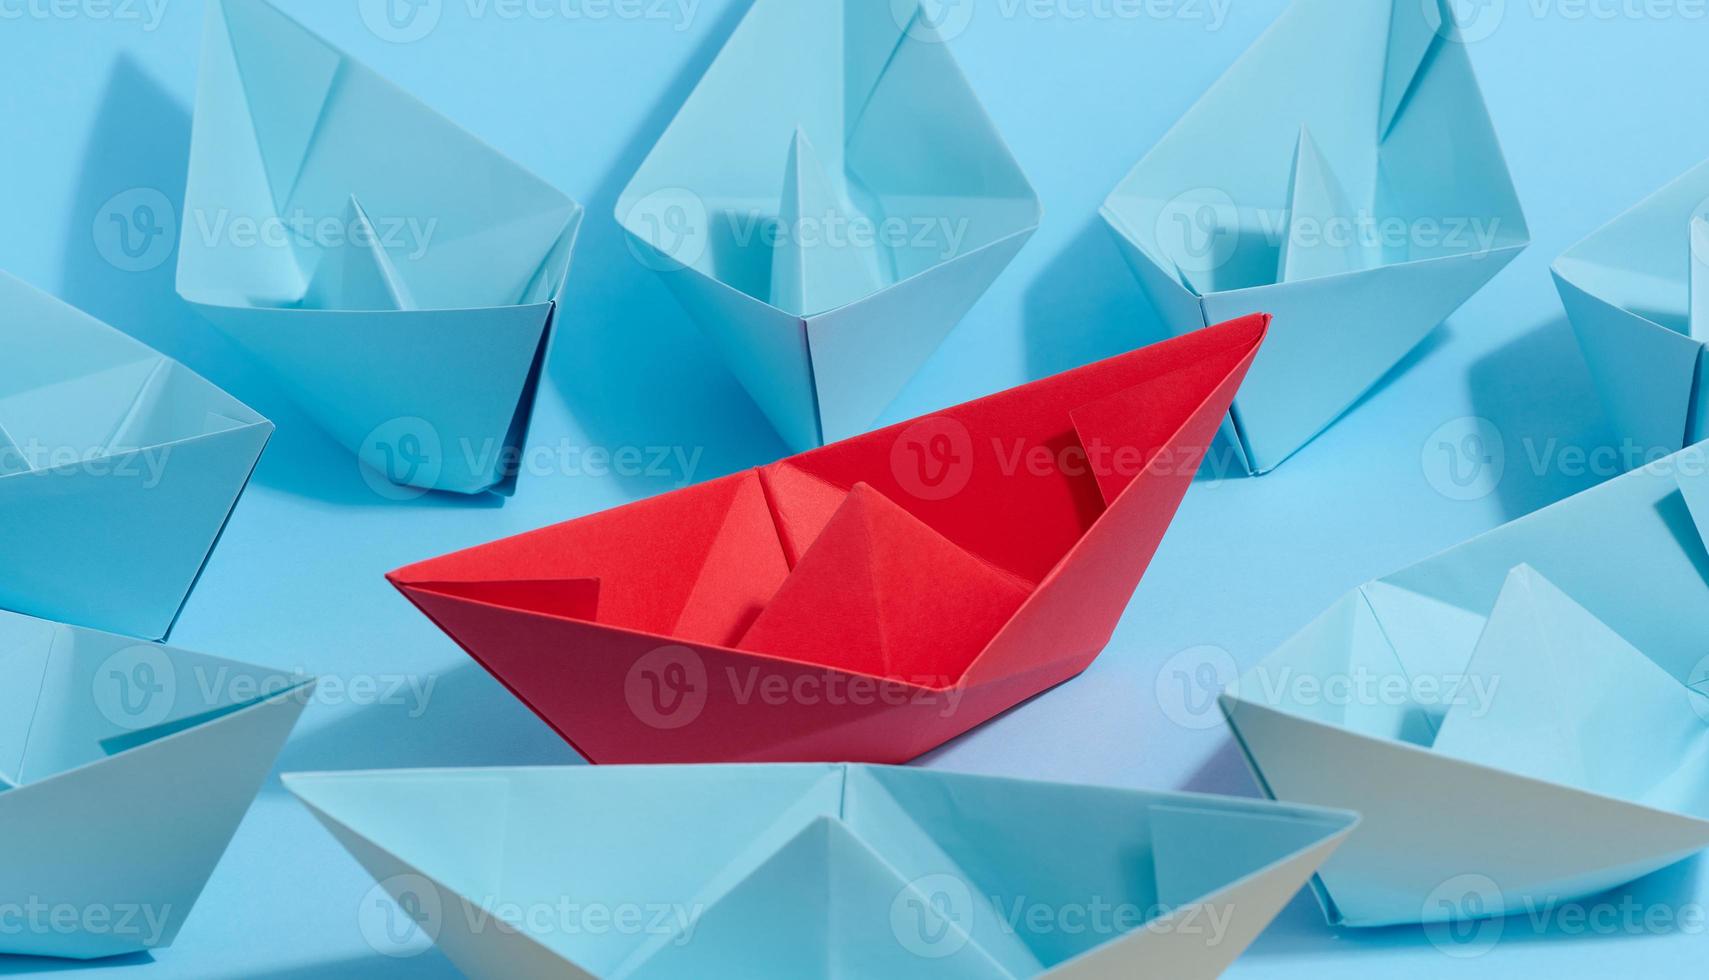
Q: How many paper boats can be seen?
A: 9